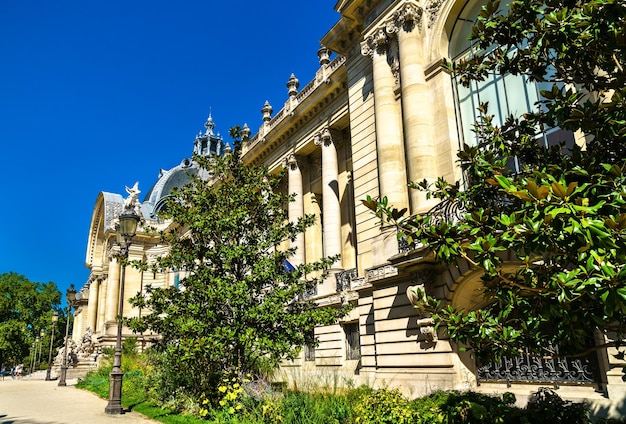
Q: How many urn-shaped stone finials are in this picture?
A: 5